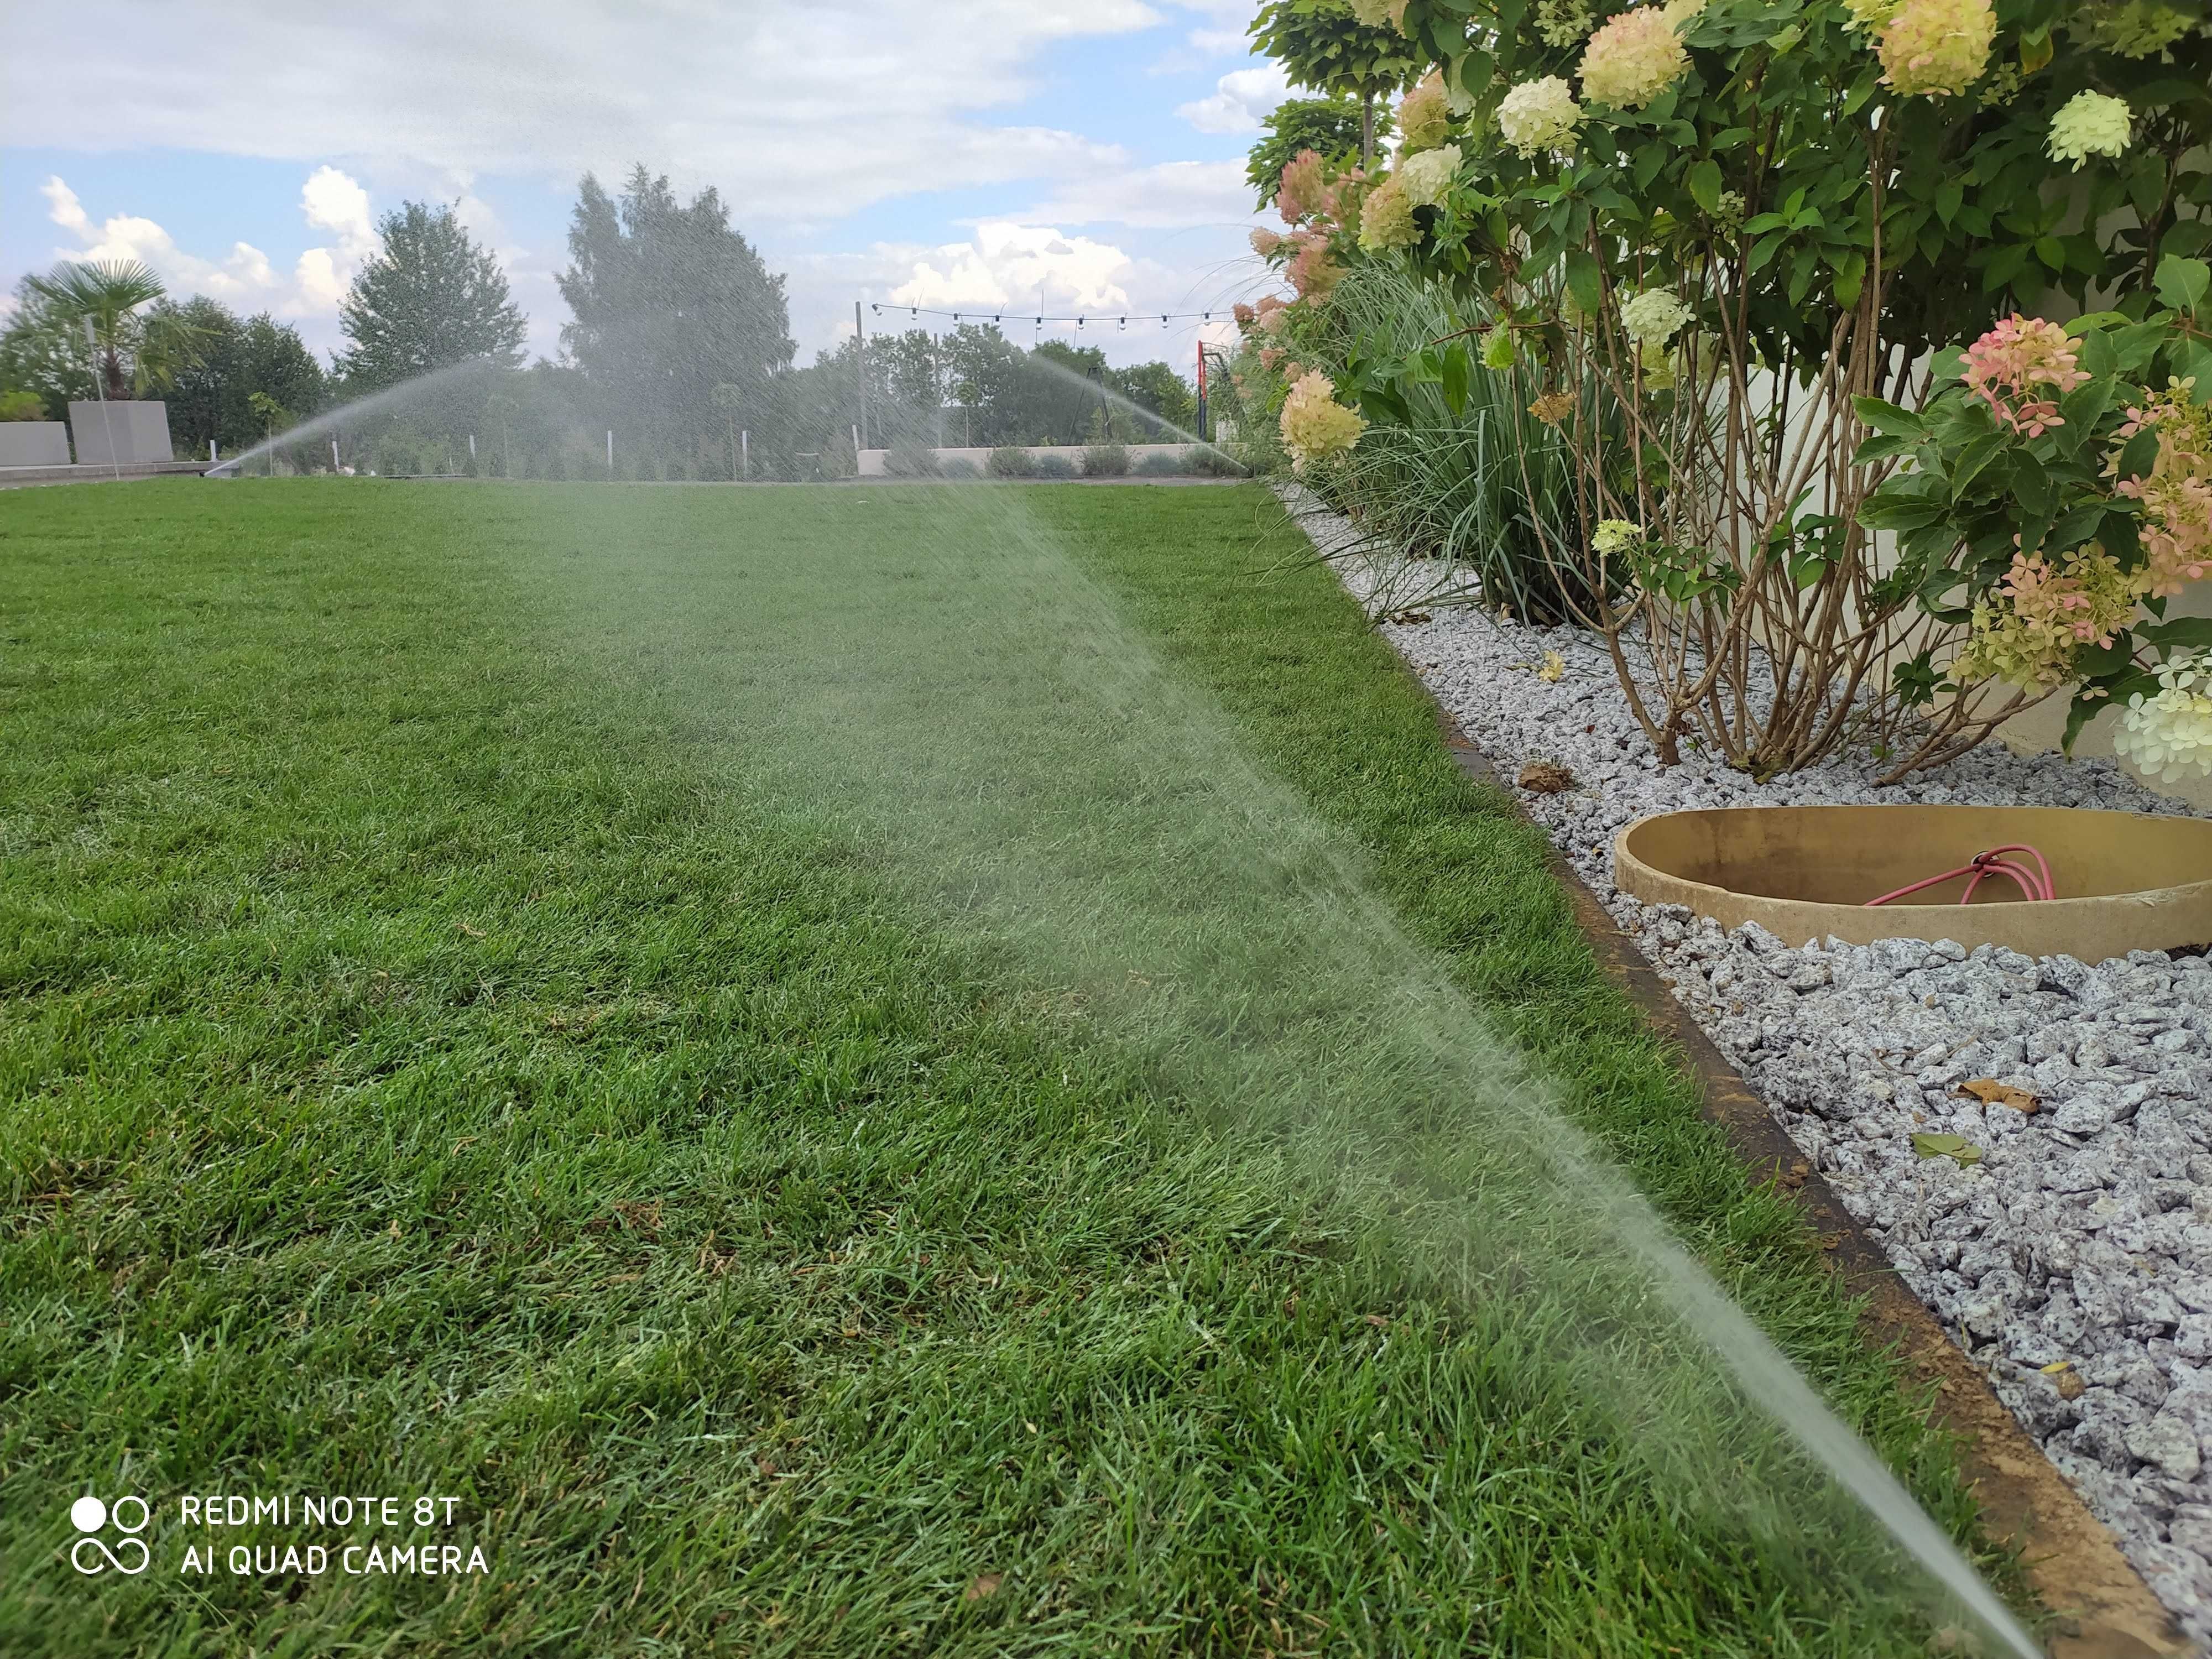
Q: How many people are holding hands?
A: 0